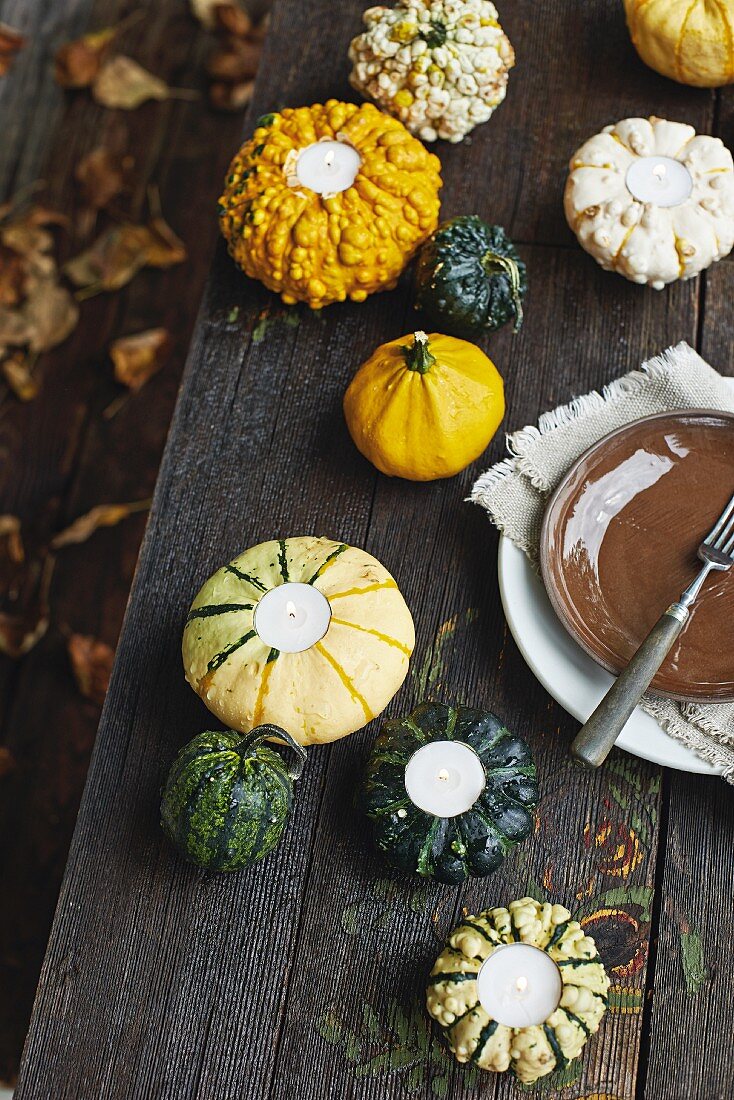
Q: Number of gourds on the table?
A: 10